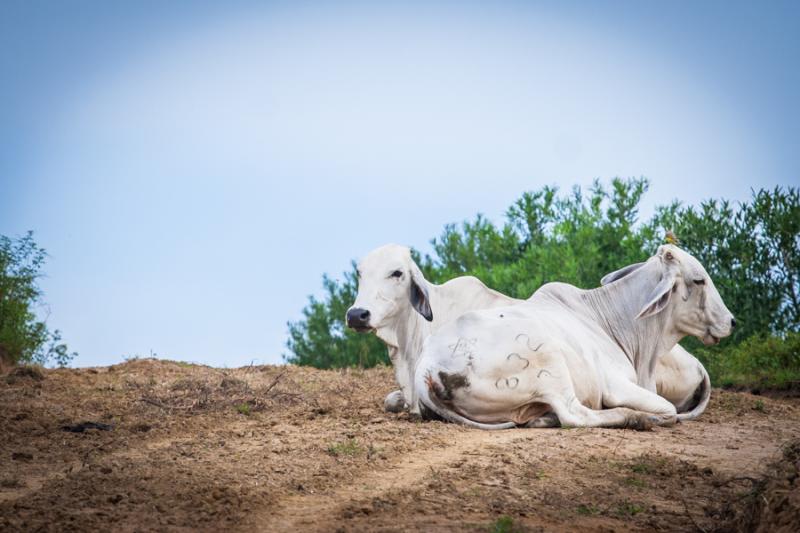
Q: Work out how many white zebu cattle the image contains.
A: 2